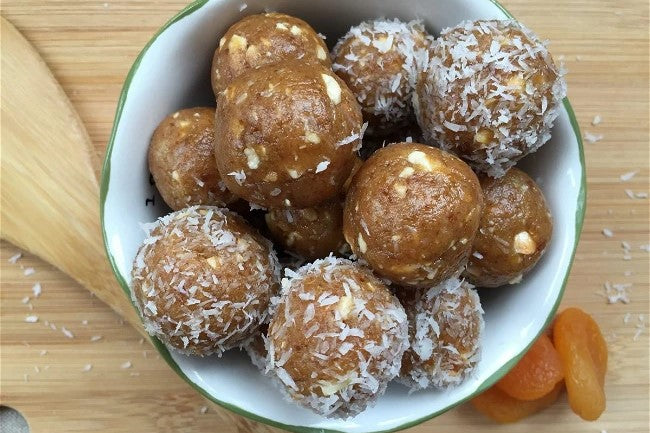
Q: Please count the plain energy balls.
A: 6